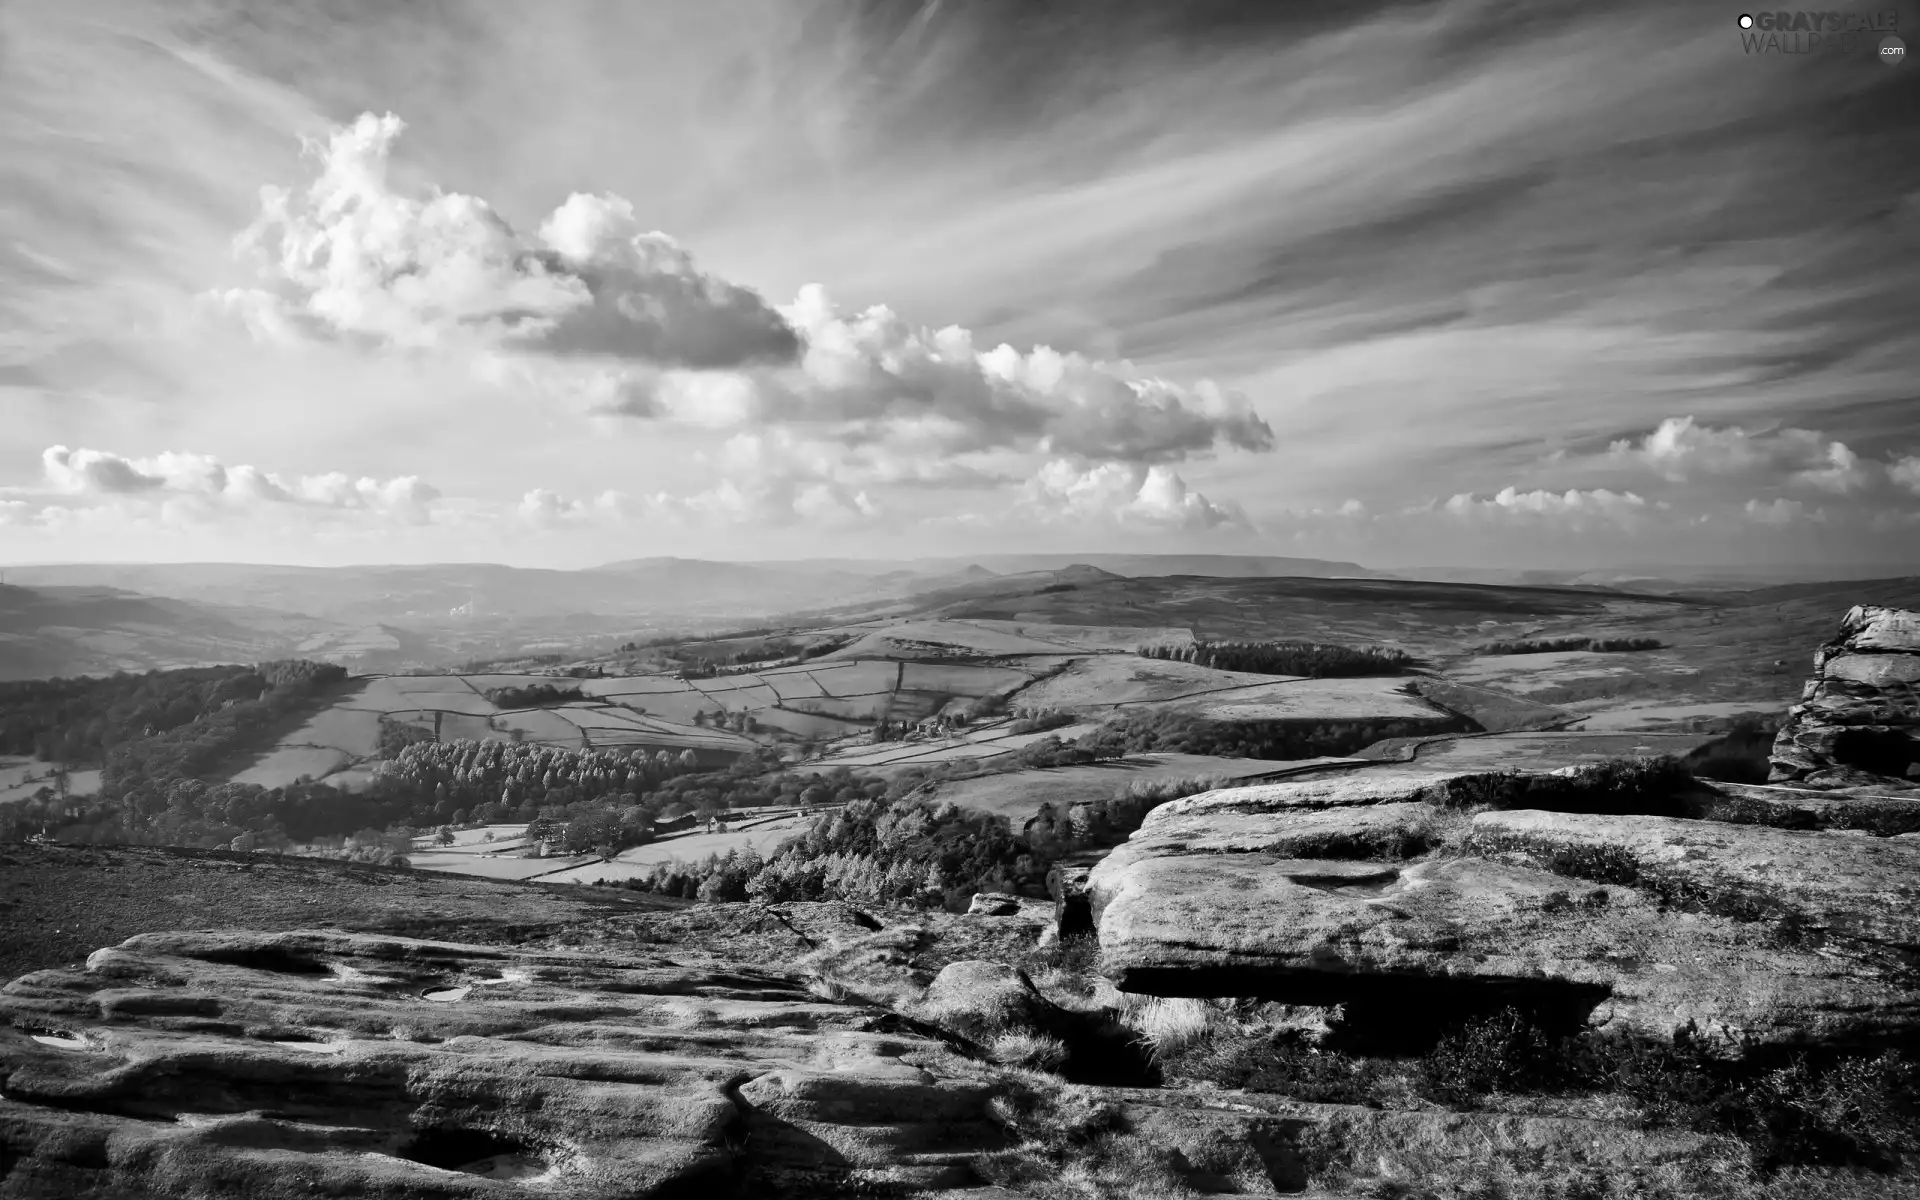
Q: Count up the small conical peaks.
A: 2